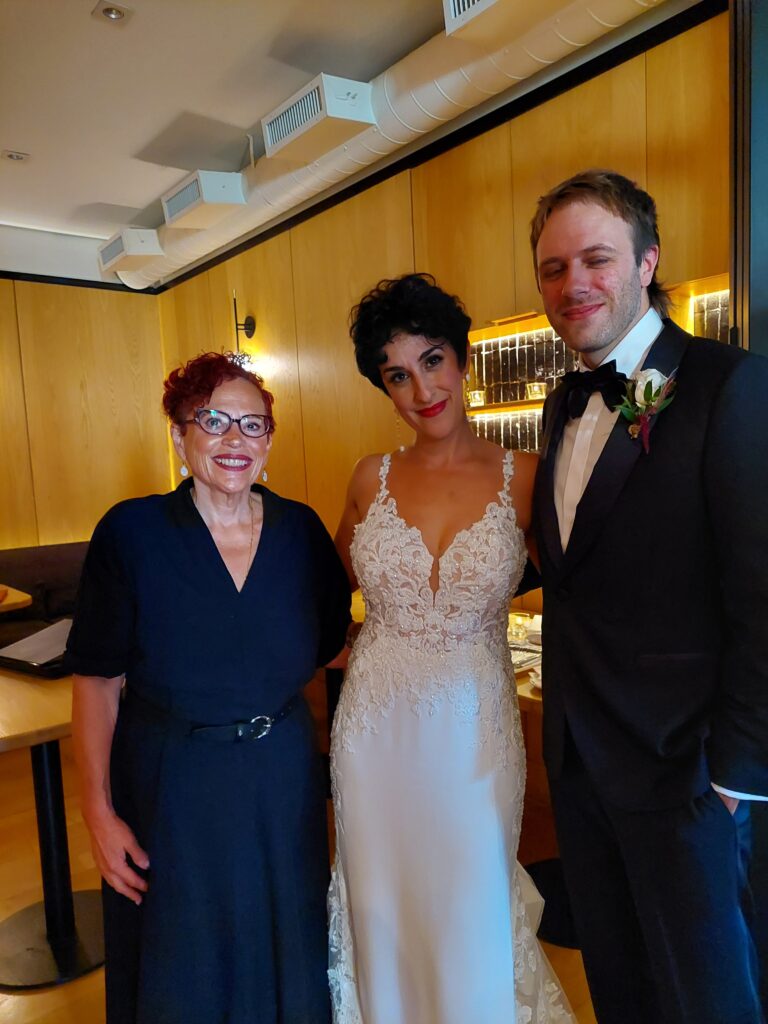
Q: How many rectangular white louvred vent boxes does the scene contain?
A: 4